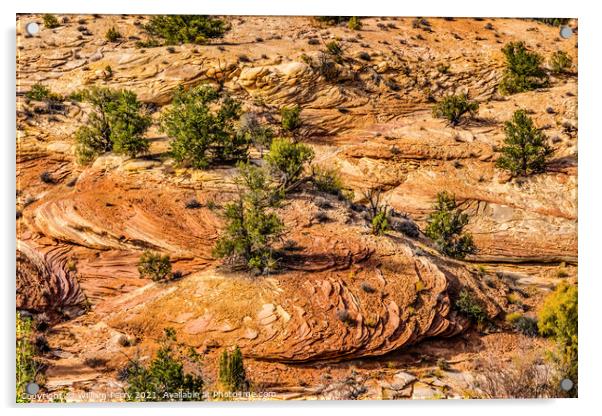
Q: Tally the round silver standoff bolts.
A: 4